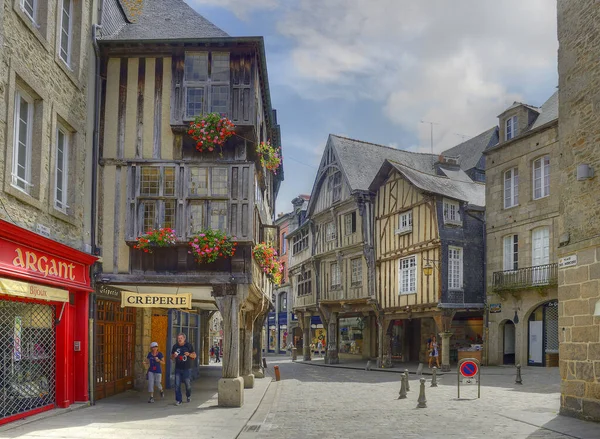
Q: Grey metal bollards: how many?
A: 5